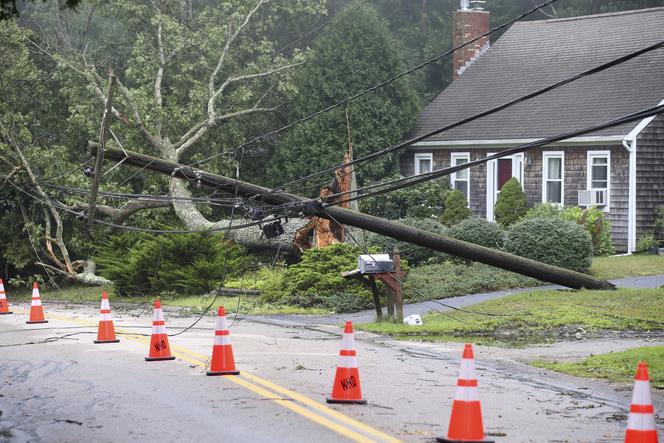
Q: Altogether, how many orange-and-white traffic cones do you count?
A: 8